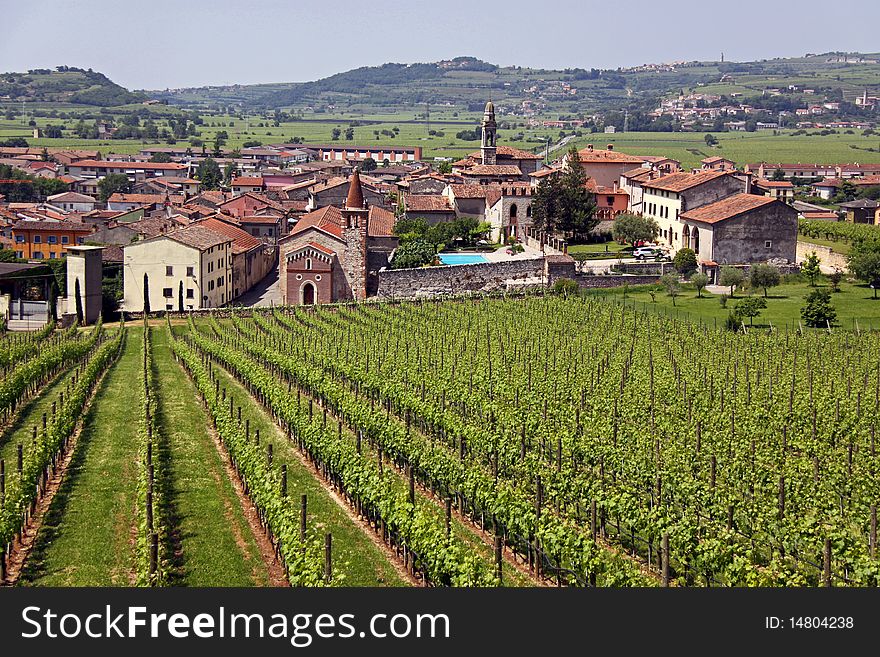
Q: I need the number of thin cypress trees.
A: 4